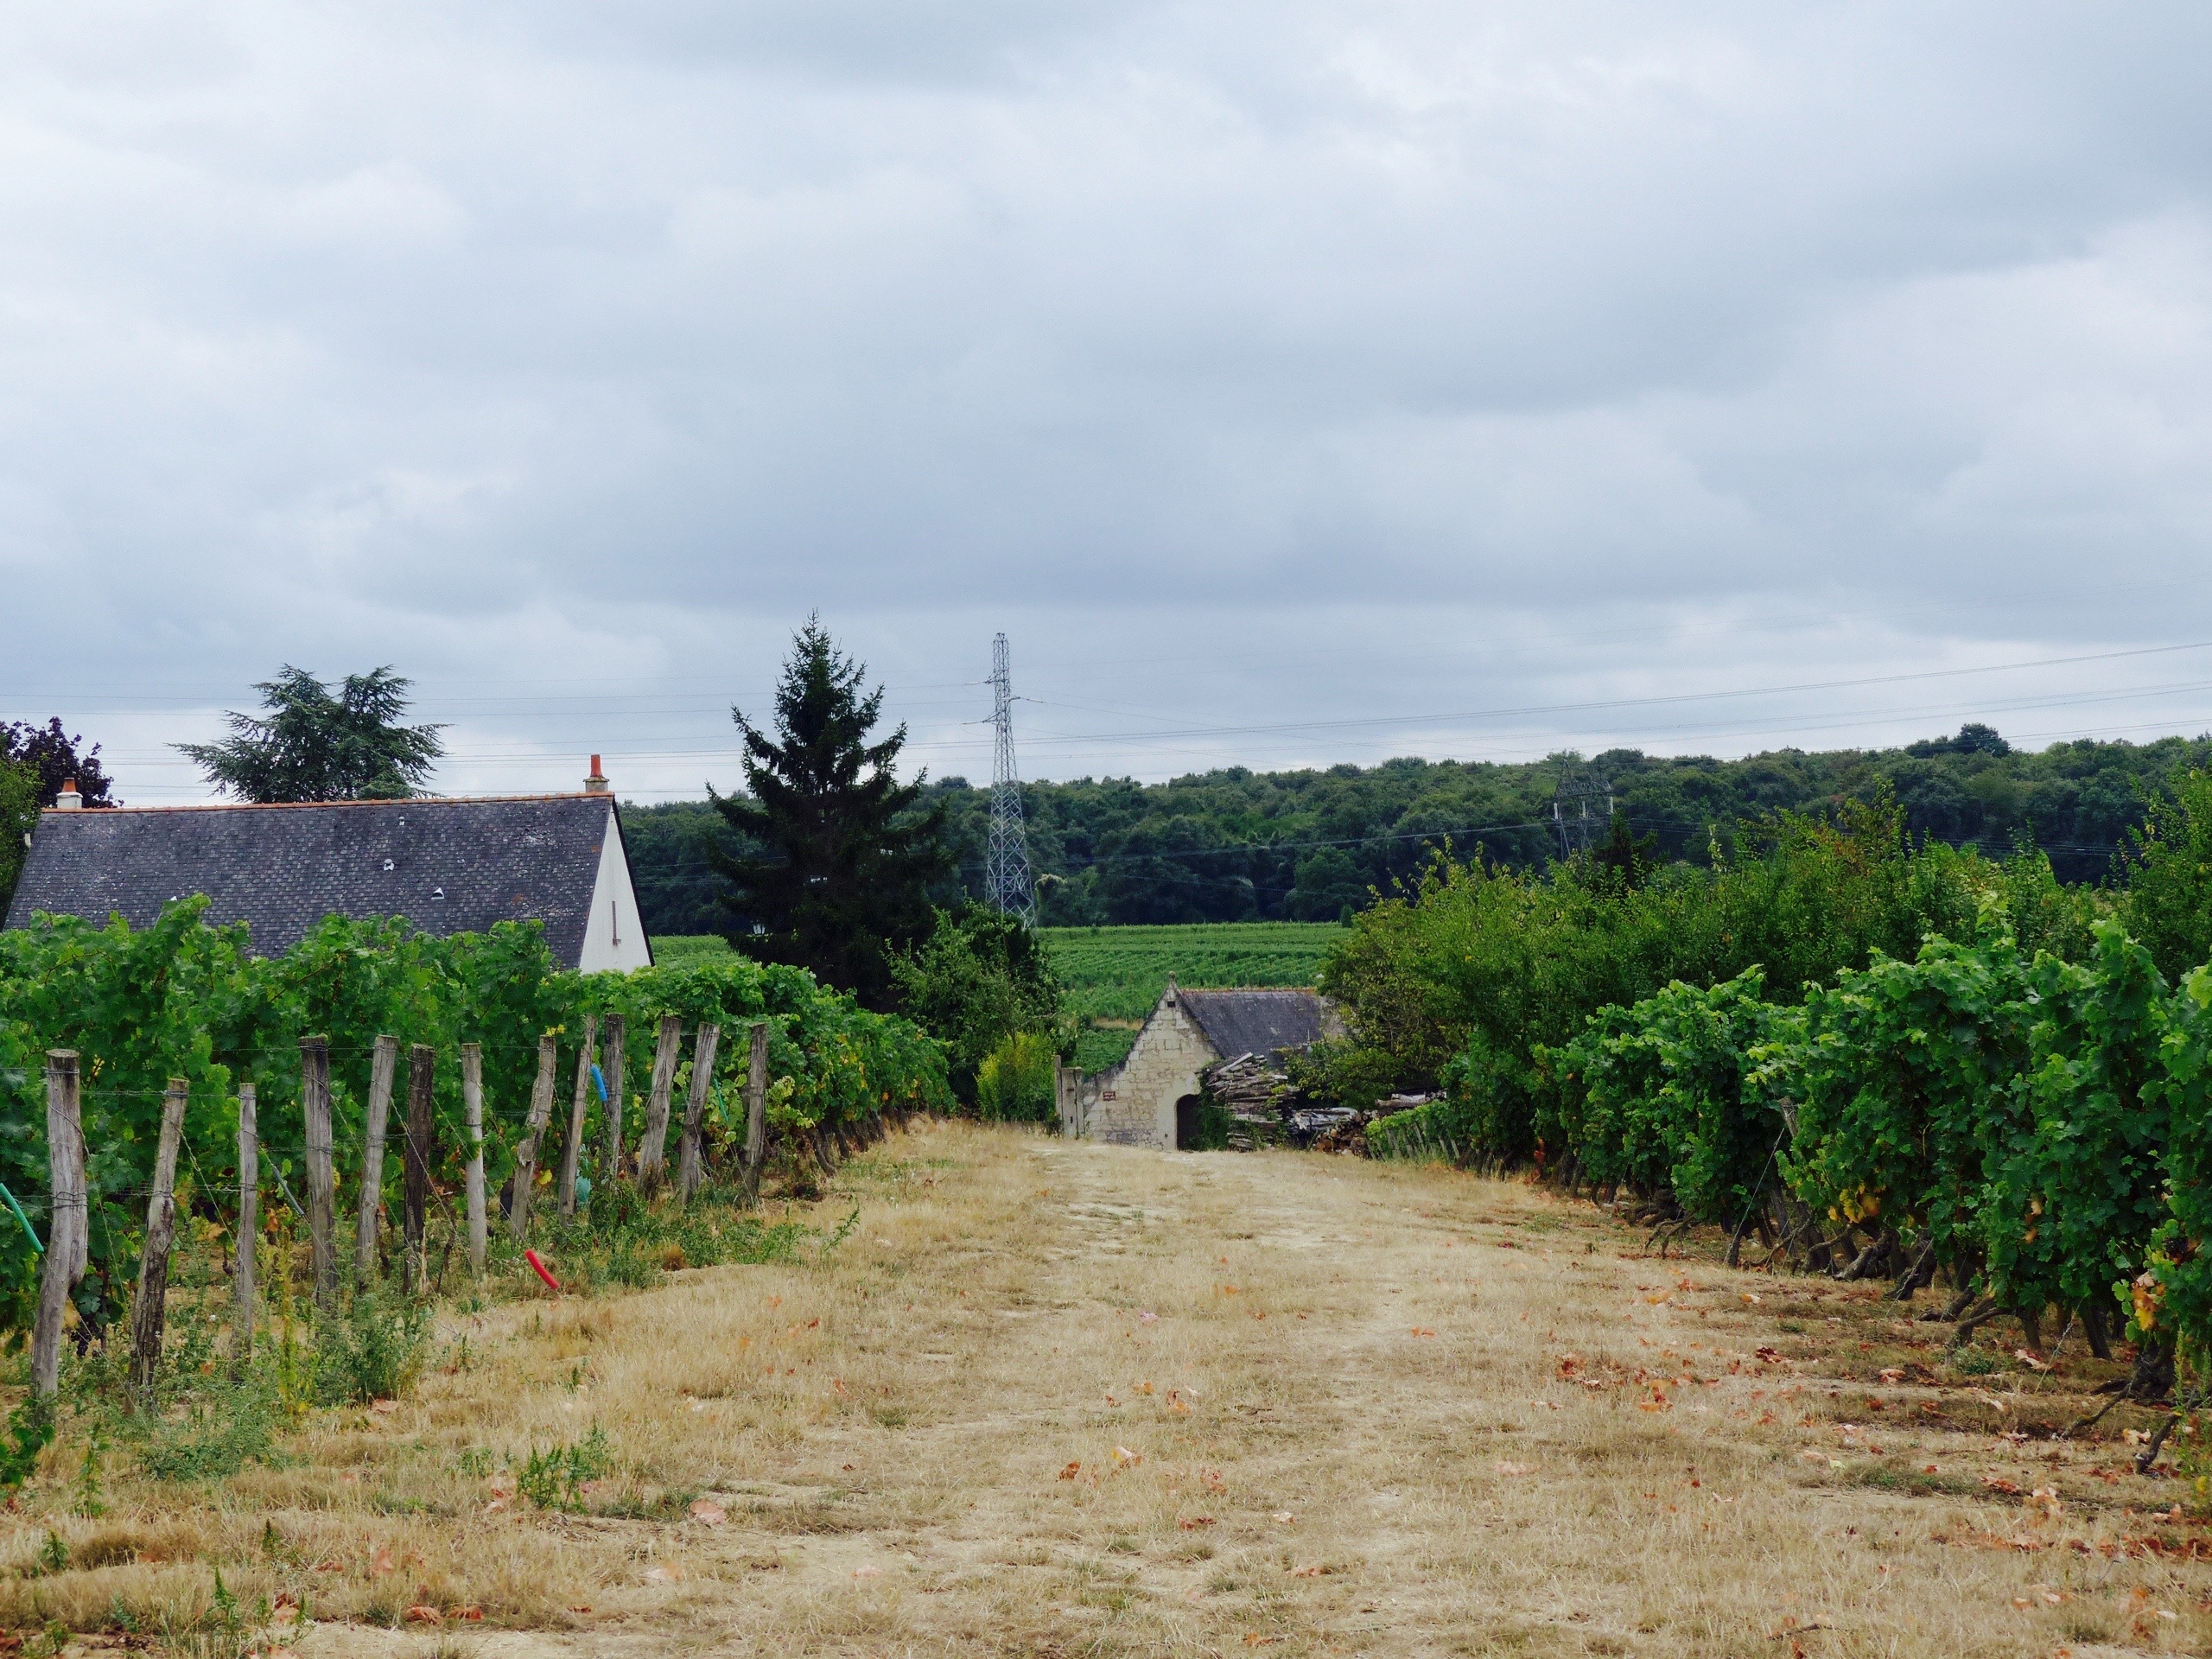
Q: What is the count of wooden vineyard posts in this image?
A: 13